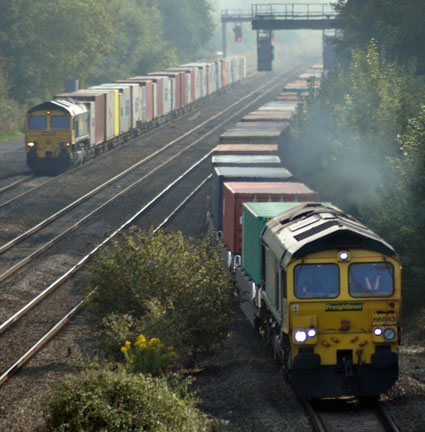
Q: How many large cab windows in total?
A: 4